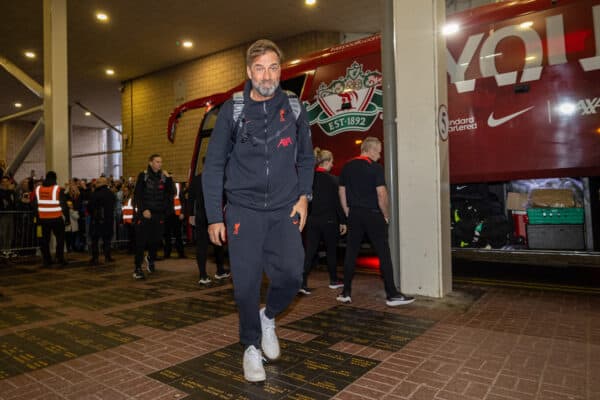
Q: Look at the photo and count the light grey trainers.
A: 2